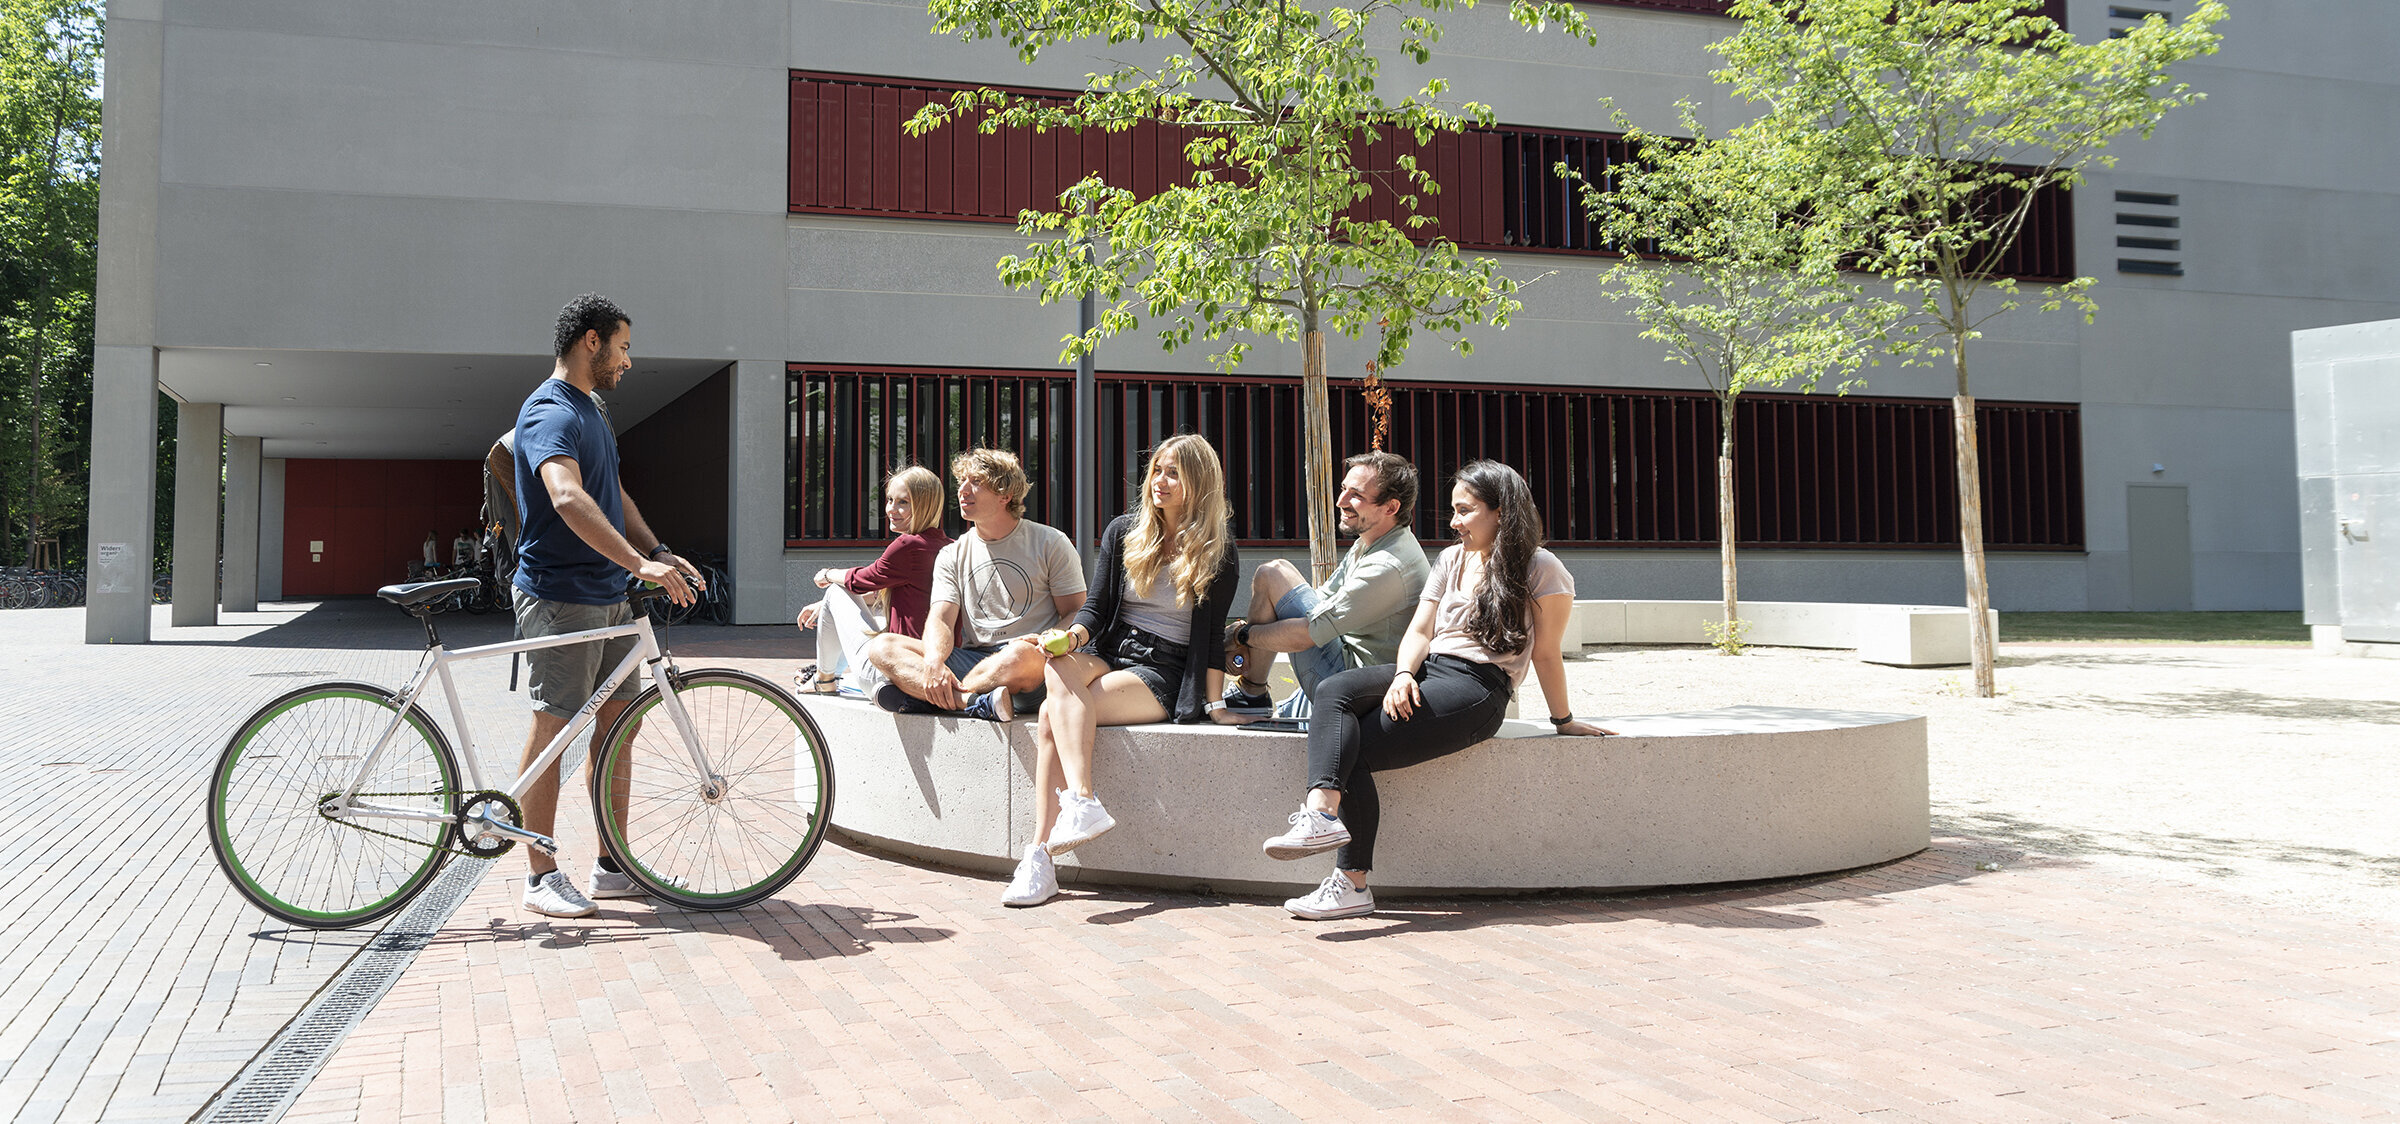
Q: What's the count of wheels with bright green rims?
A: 2